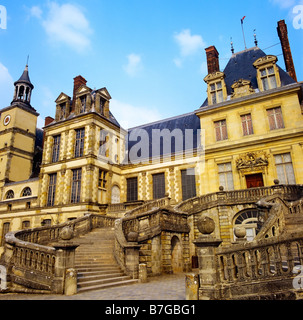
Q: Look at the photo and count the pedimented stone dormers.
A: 5